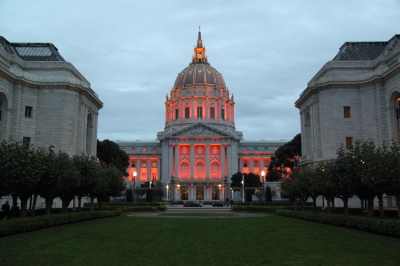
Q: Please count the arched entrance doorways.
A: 3